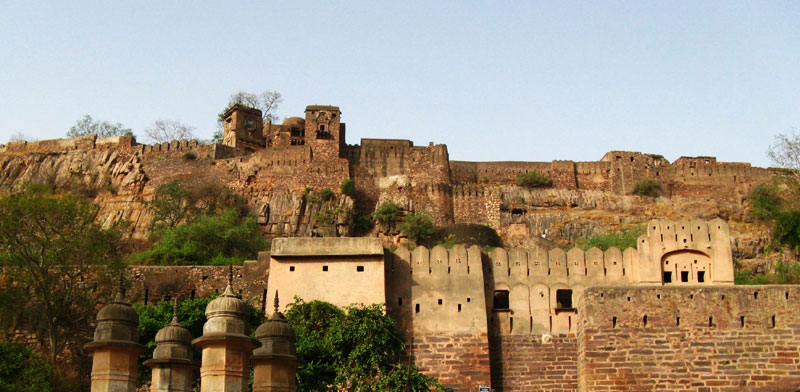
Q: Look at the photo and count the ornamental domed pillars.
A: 4